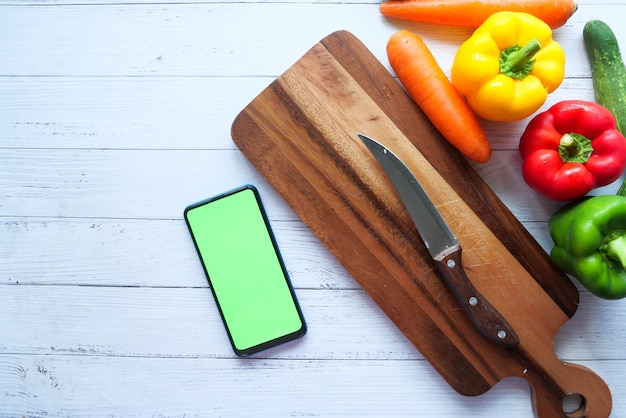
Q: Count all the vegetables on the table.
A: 6